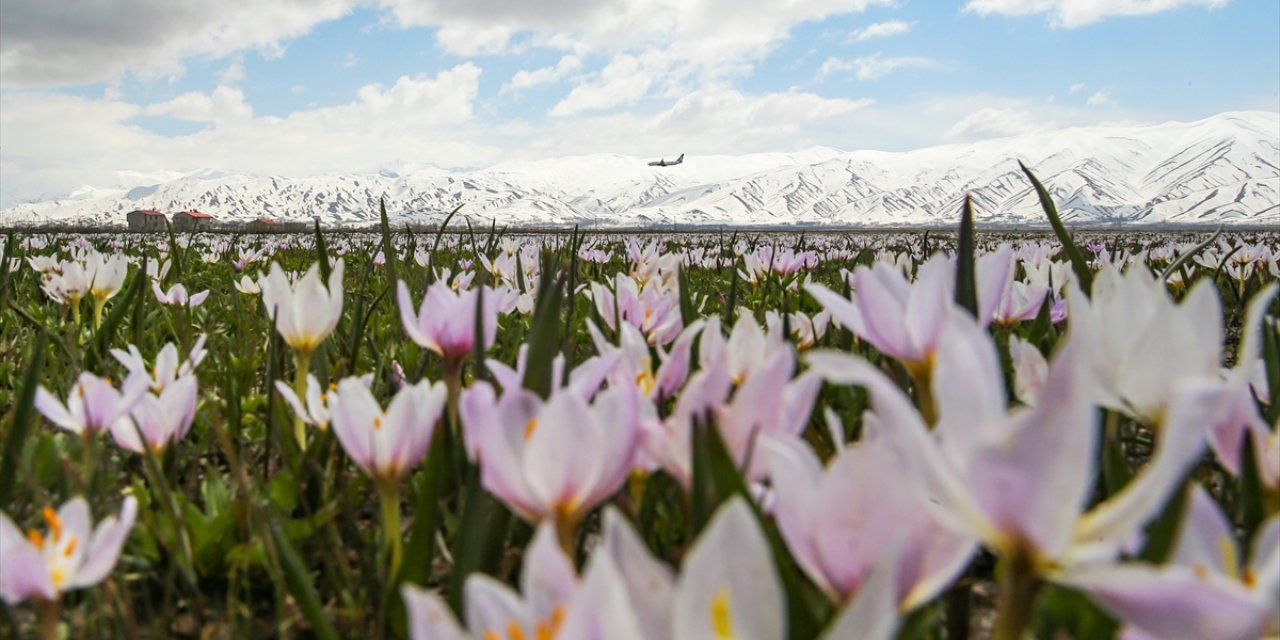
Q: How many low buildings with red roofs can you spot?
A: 3